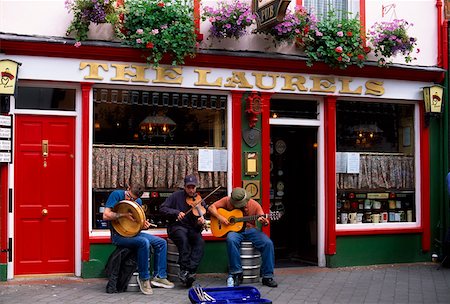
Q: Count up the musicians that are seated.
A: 3